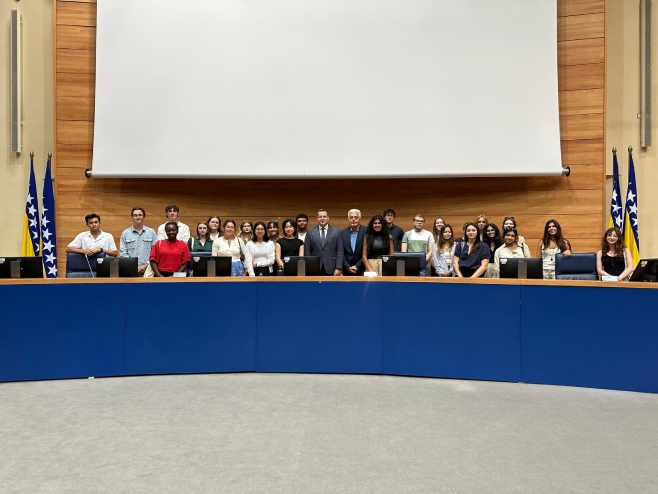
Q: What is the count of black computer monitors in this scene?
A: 7